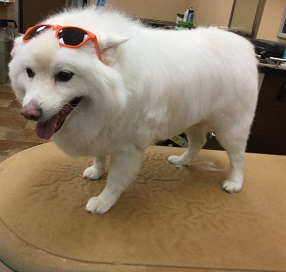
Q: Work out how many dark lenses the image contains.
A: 2